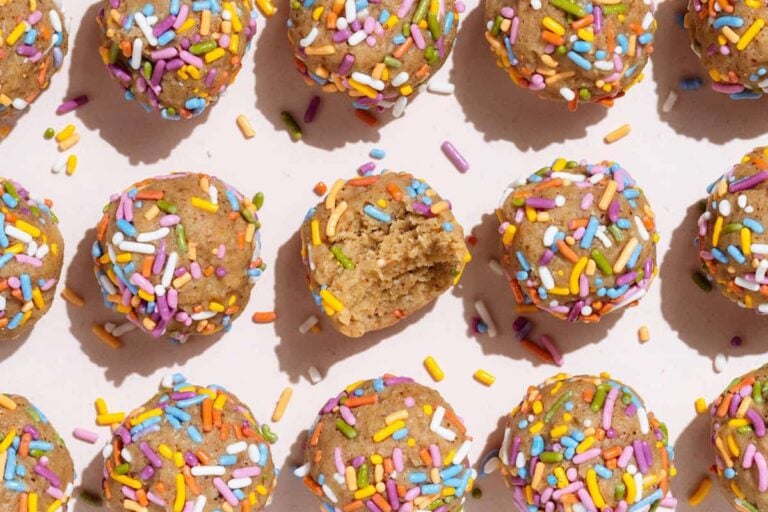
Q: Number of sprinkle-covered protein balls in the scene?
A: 15